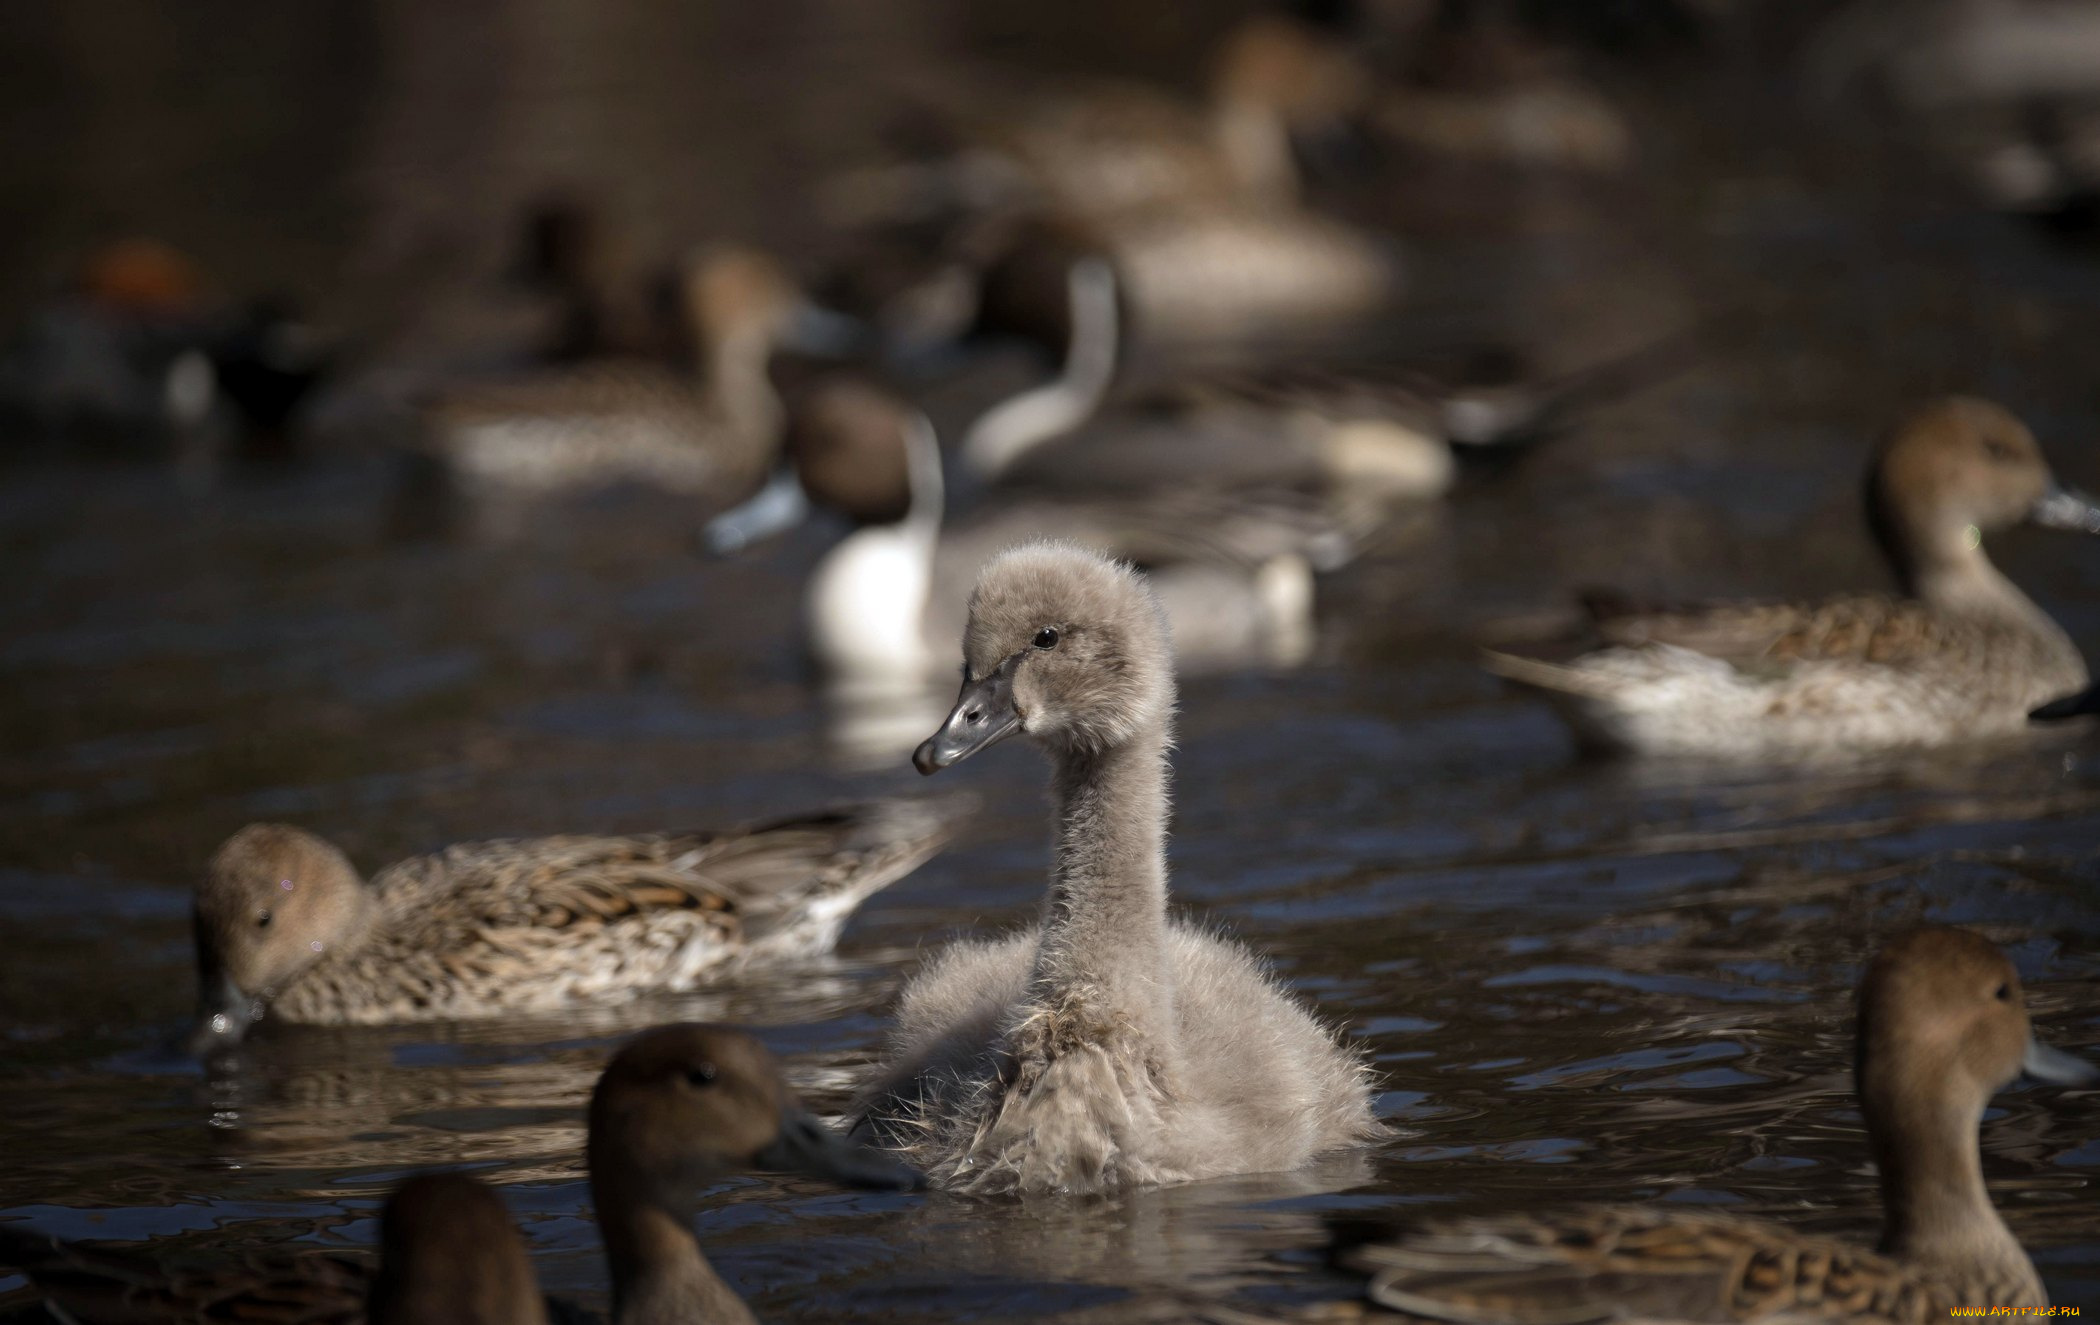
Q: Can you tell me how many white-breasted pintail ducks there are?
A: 2